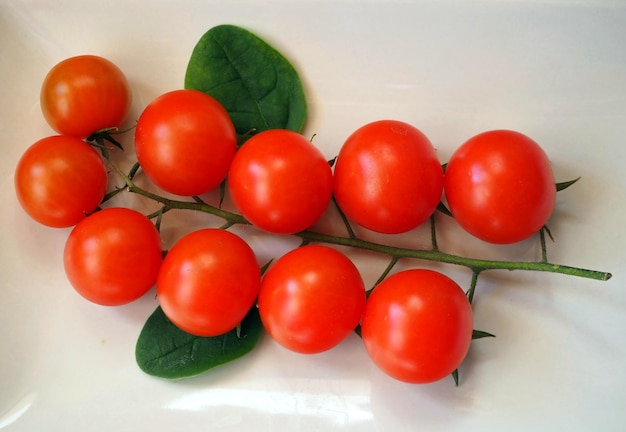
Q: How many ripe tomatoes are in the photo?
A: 10